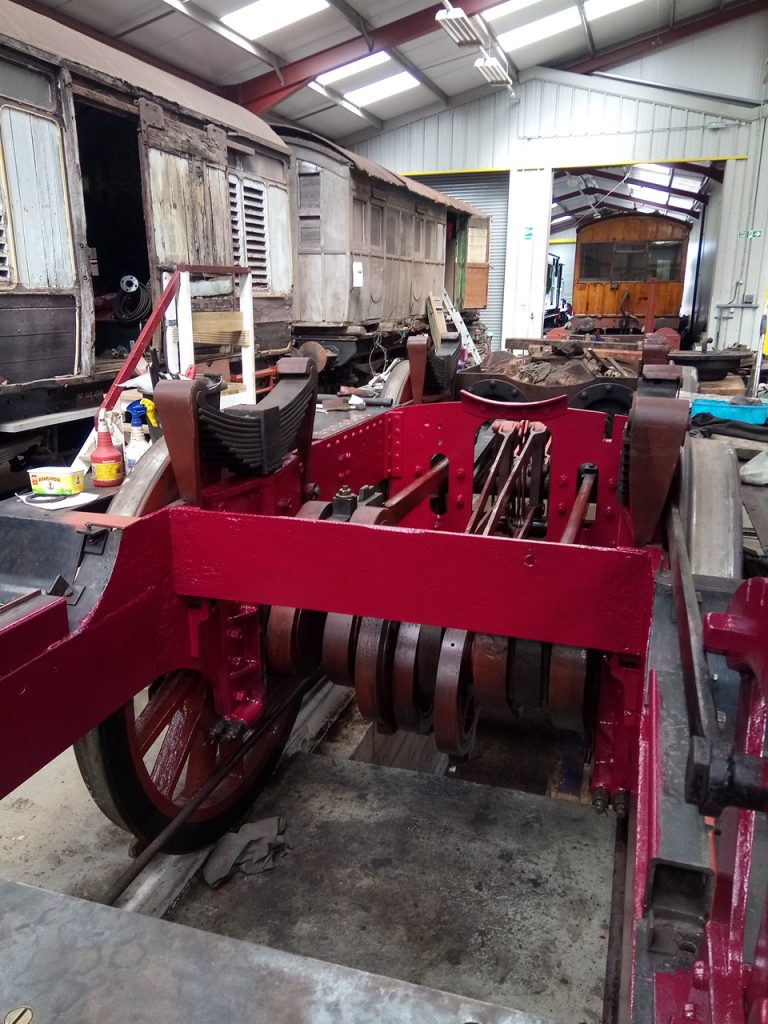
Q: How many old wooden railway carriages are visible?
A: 3